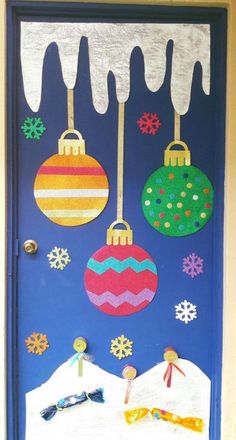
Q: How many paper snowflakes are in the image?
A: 7